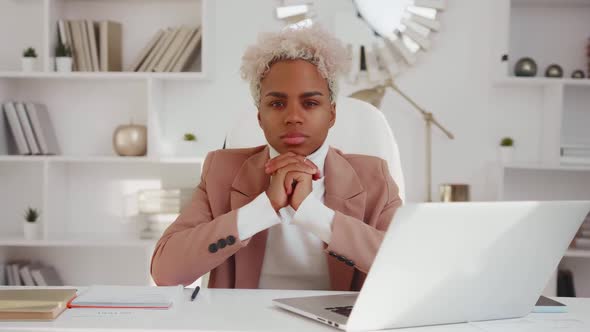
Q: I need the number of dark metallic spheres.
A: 3